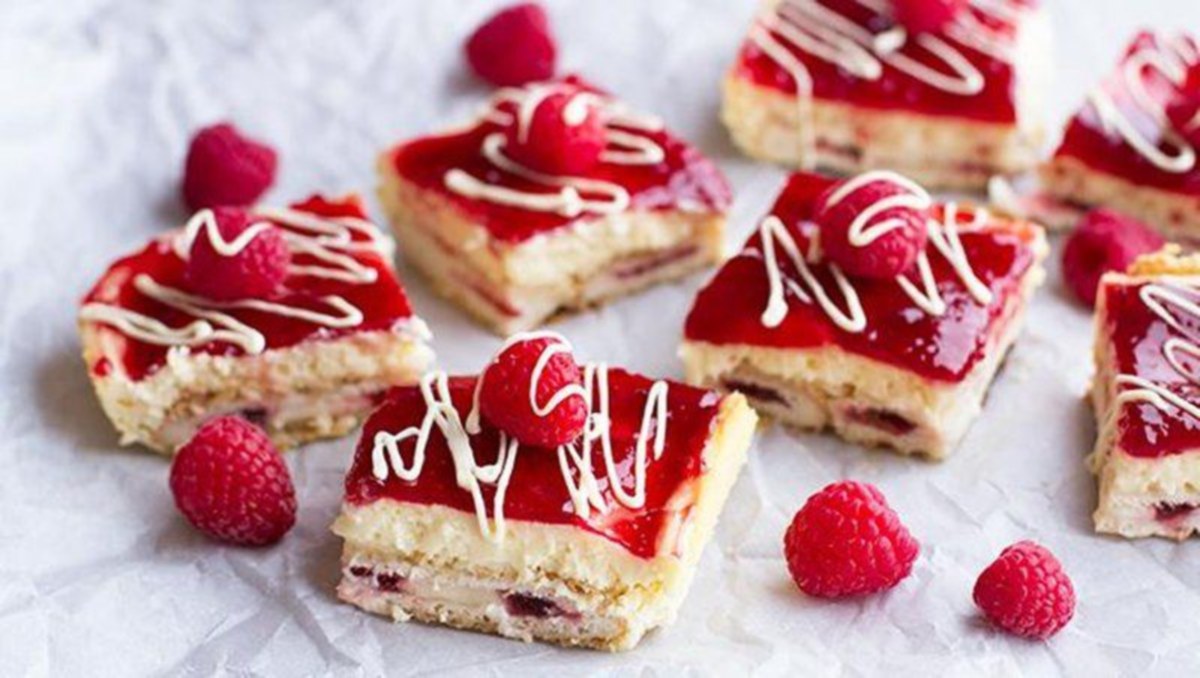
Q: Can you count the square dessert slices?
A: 7